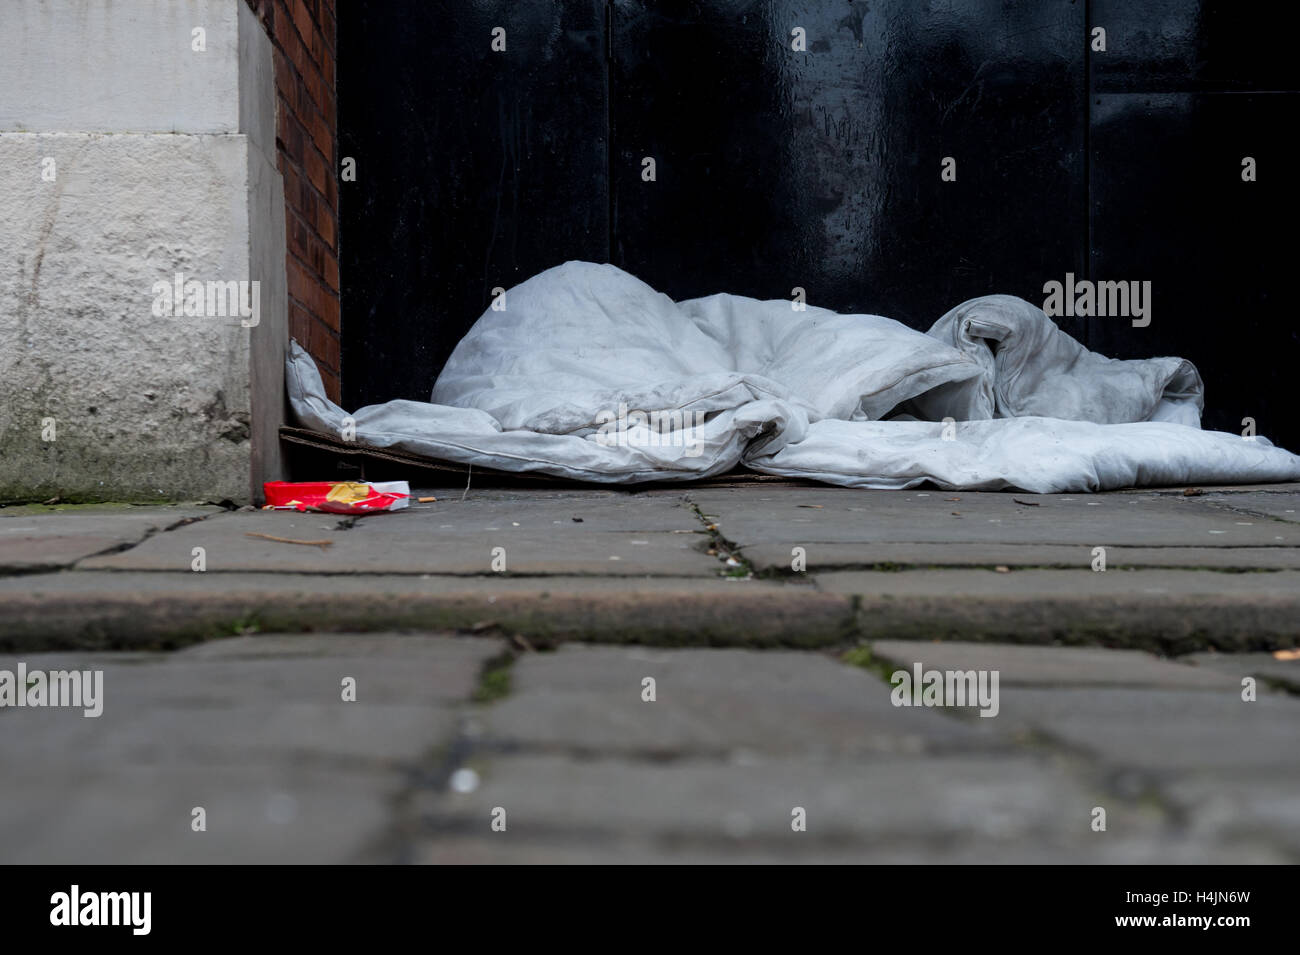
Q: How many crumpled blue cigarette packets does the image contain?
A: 0